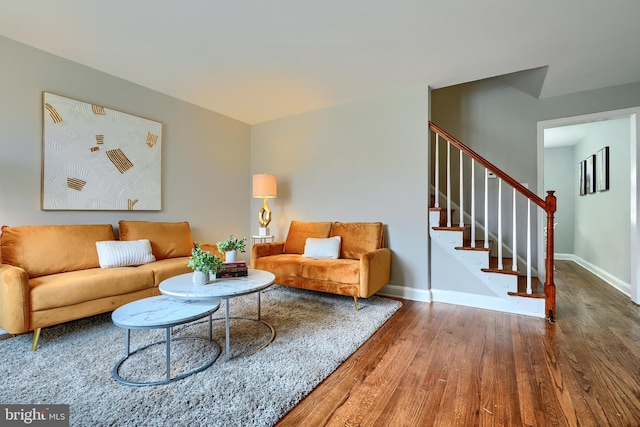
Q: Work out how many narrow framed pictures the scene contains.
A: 3